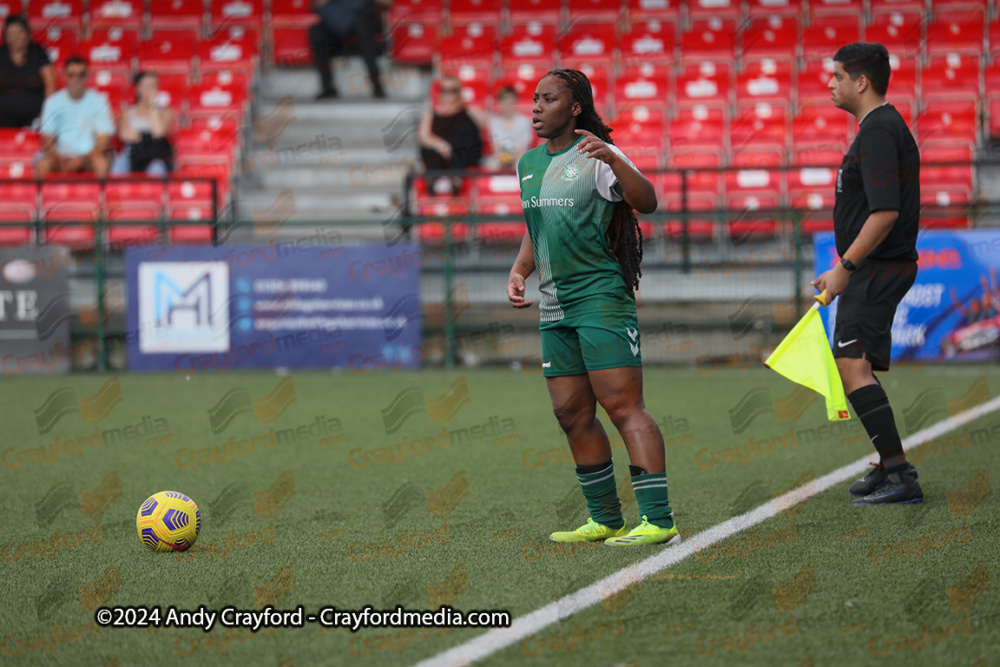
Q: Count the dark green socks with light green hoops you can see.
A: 2